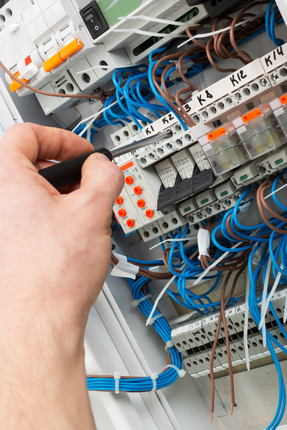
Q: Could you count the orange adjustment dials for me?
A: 7